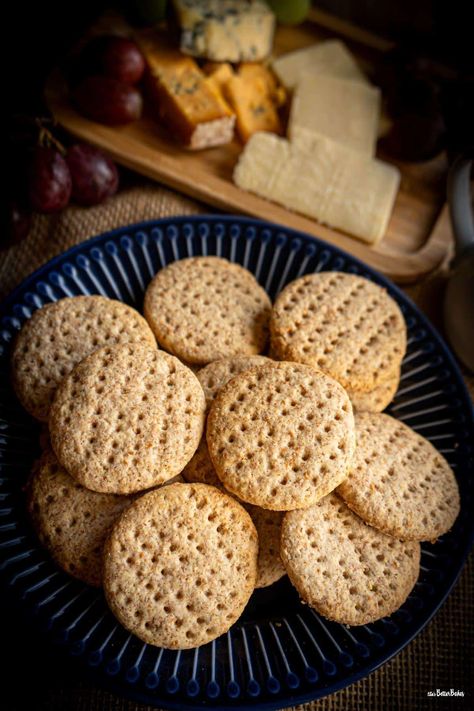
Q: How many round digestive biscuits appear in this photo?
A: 12